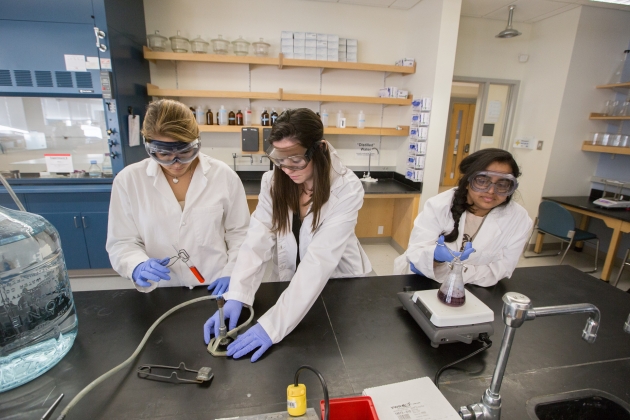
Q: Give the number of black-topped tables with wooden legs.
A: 1